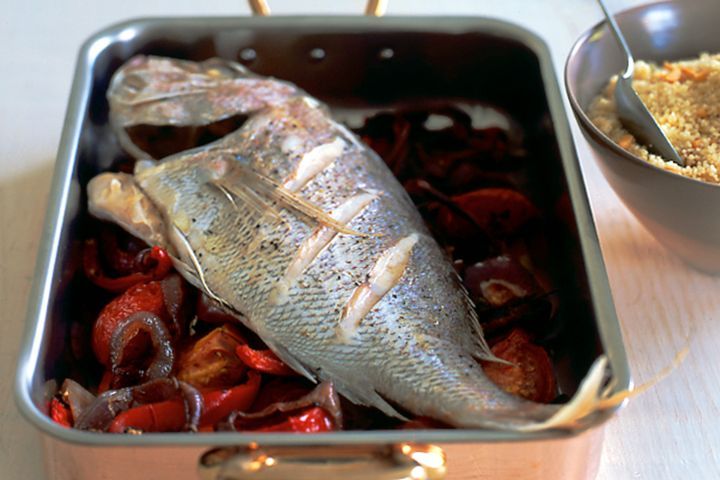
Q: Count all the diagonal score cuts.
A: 3